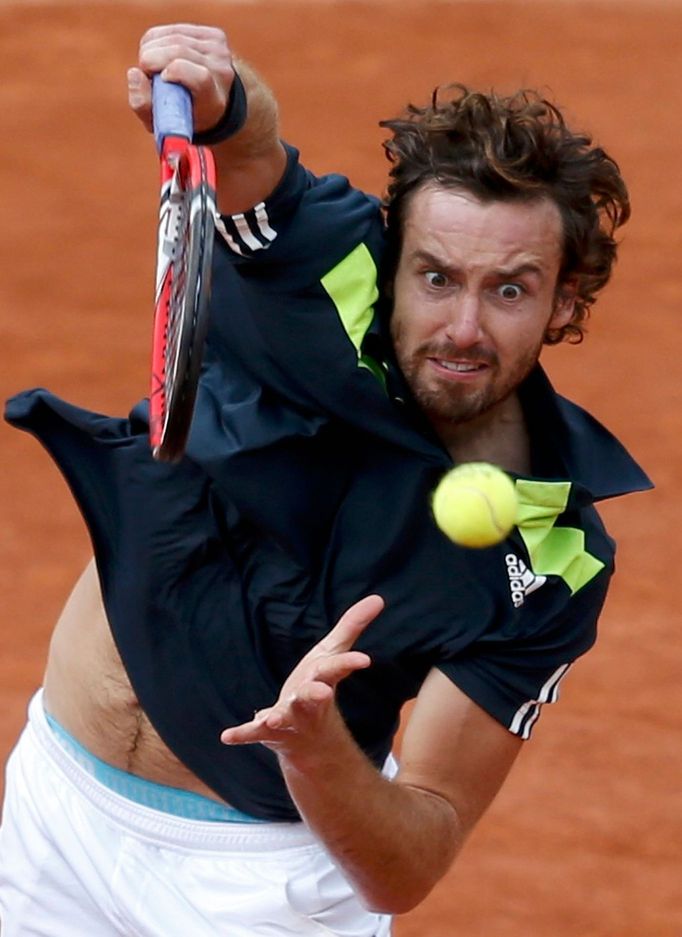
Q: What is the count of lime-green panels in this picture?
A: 2